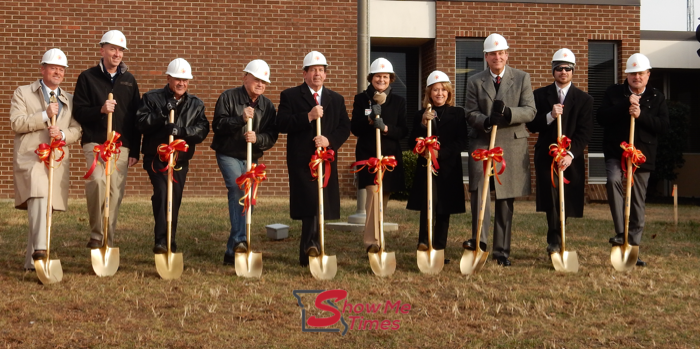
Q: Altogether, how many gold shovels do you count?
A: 10